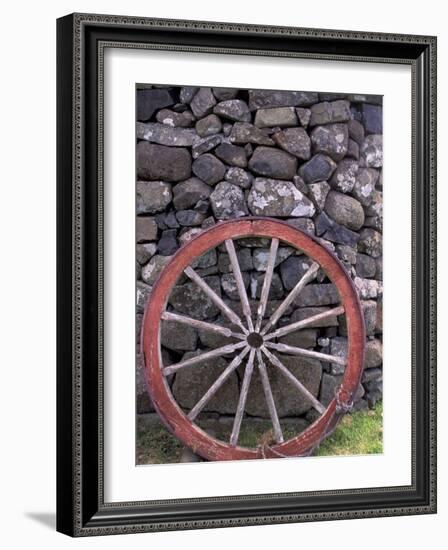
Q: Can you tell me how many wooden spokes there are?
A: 12